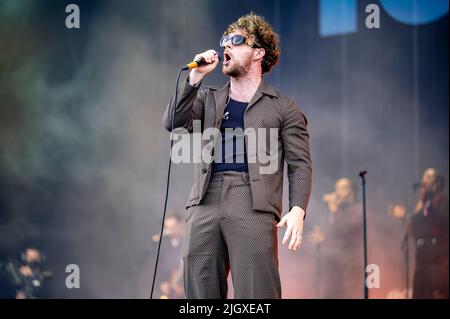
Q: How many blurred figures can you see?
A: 4